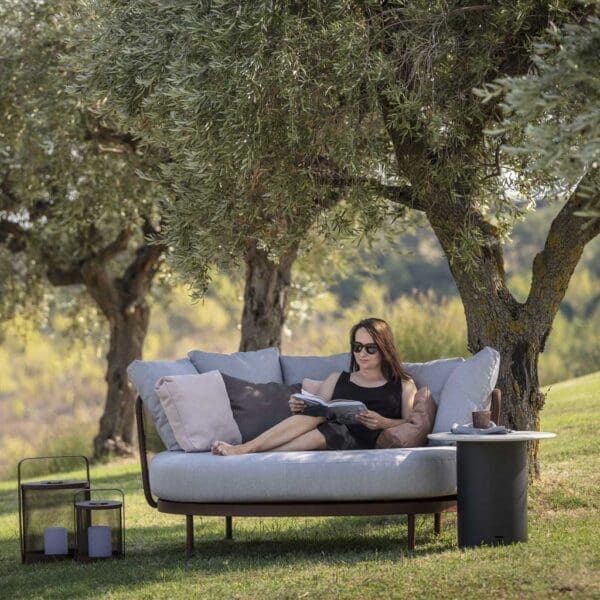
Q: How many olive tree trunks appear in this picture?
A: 3